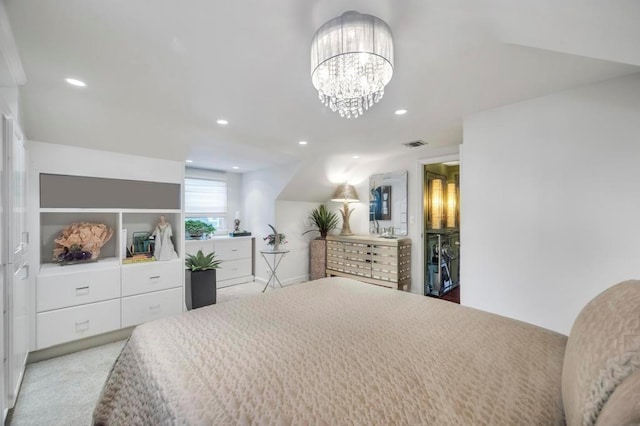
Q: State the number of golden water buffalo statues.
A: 0